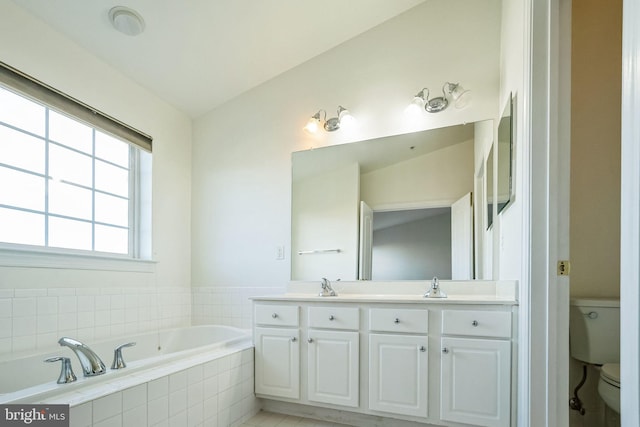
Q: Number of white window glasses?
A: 12